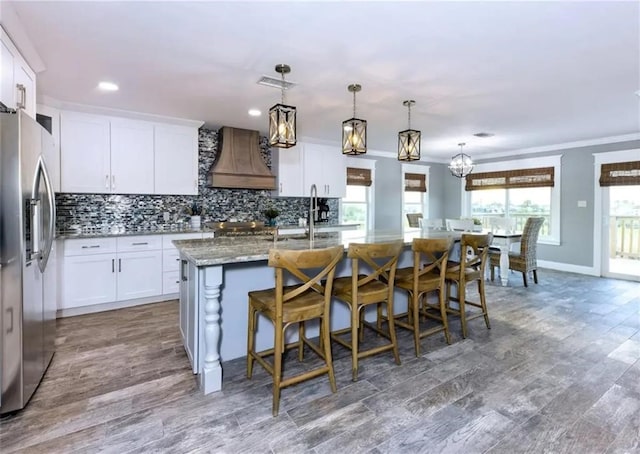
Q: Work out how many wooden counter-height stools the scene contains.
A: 4